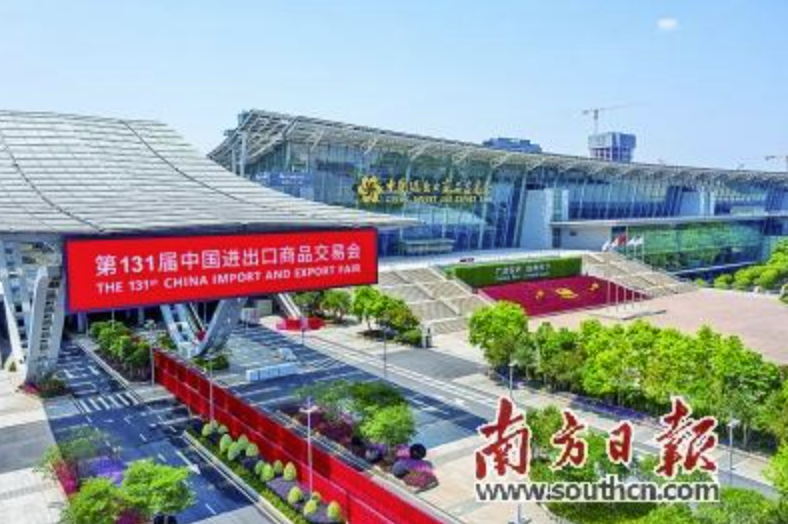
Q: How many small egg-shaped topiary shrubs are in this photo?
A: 15